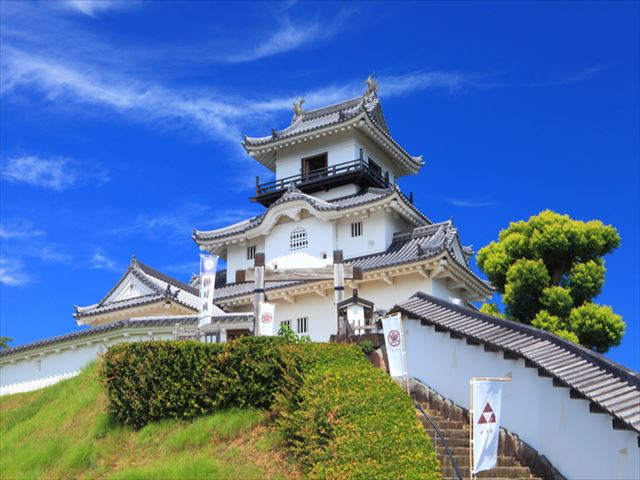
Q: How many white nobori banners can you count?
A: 4